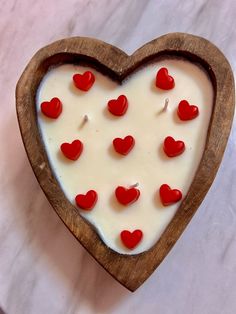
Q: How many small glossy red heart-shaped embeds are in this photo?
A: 12